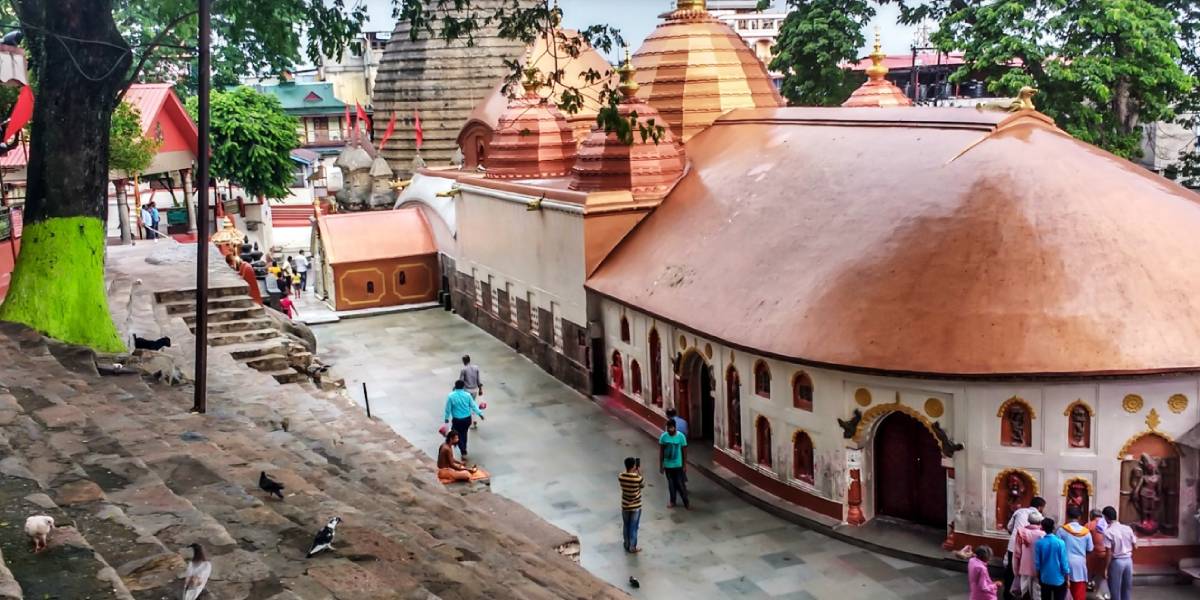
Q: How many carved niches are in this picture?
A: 14